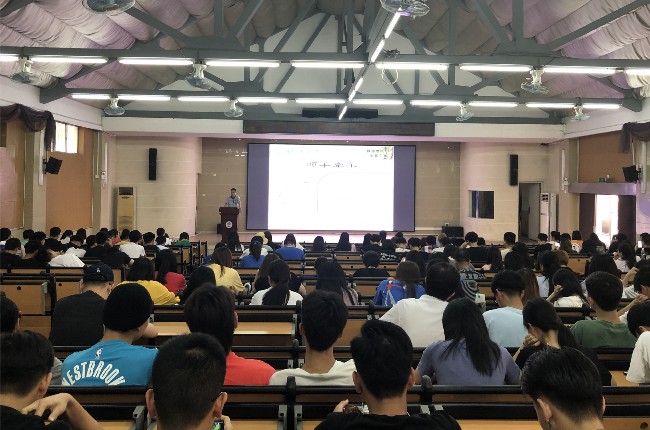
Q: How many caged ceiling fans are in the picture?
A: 9